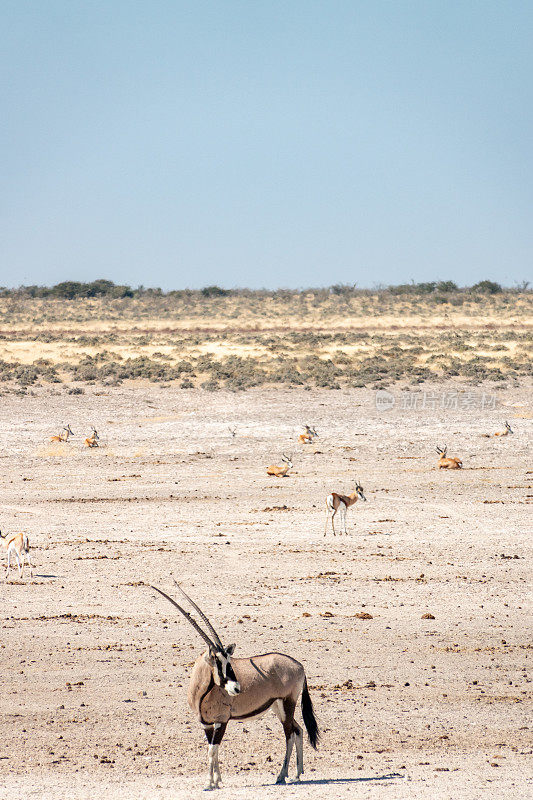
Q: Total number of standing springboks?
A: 2